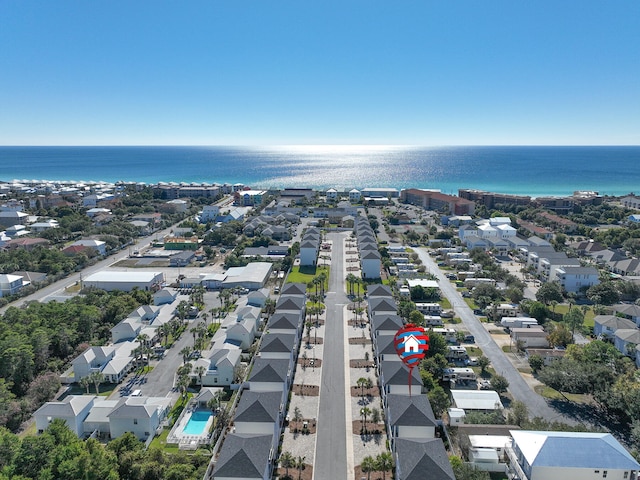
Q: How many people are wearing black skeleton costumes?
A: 0